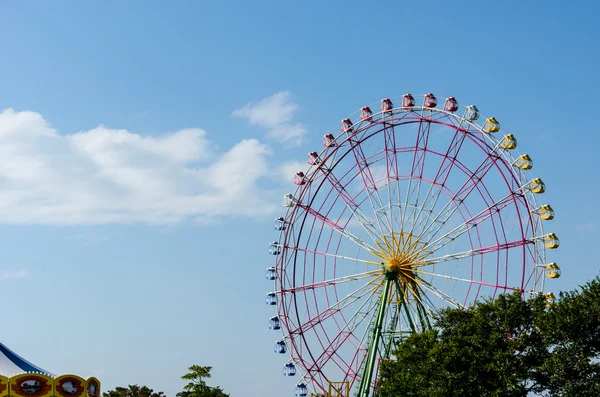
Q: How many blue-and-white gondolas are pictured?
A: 8